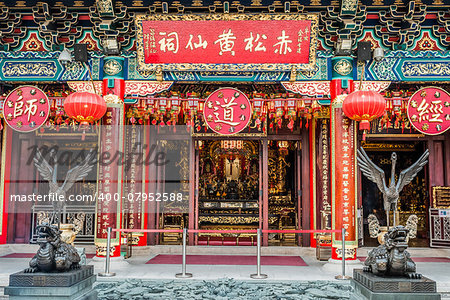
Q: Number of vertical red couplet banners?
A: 4